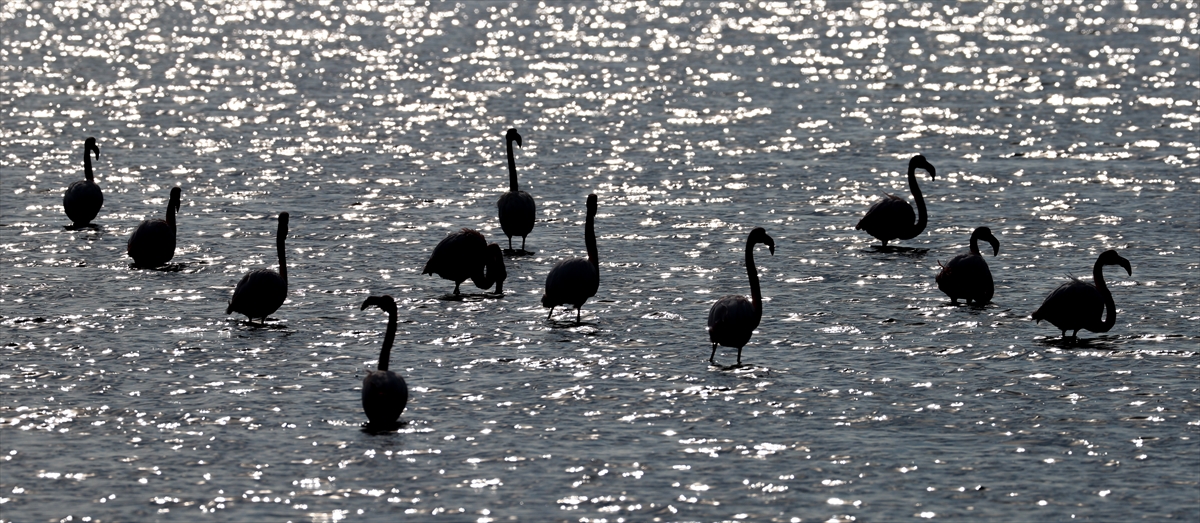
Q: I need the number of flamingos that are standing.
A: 11